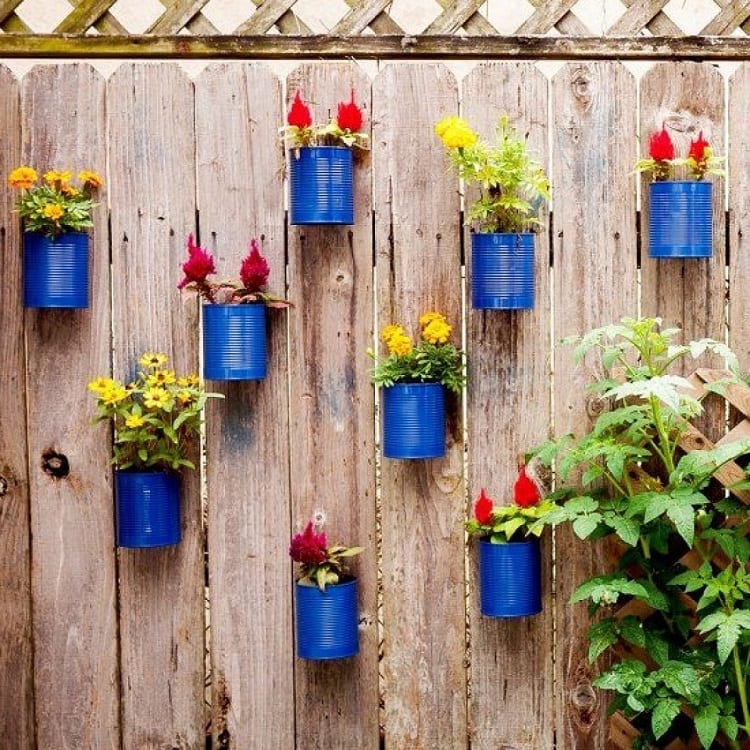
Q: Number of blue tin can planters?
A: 9